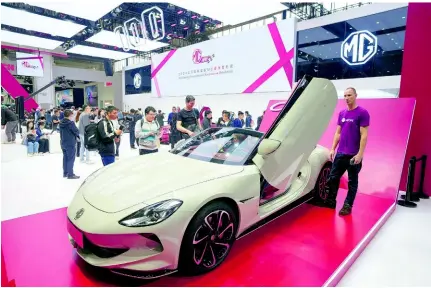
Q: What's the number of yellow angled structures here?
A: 0